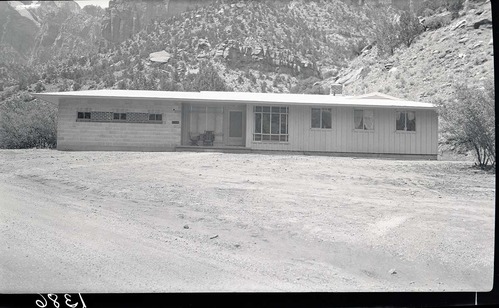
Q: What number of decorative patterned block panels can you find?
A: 2